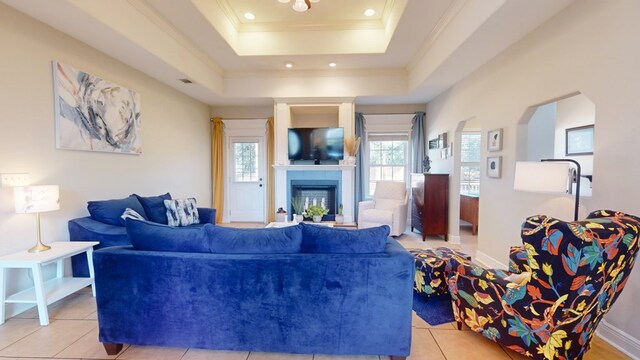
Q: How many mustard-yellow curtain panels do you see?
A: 2